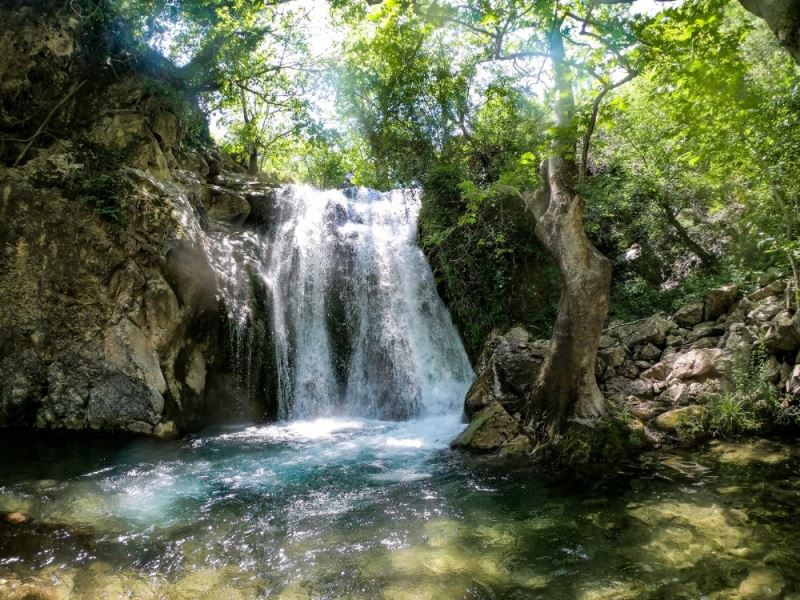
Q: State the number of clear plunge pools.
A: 1